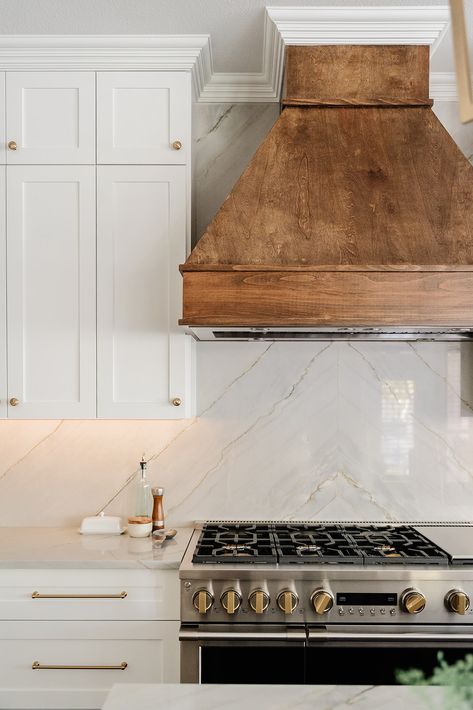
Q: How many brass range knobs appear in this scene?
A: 7